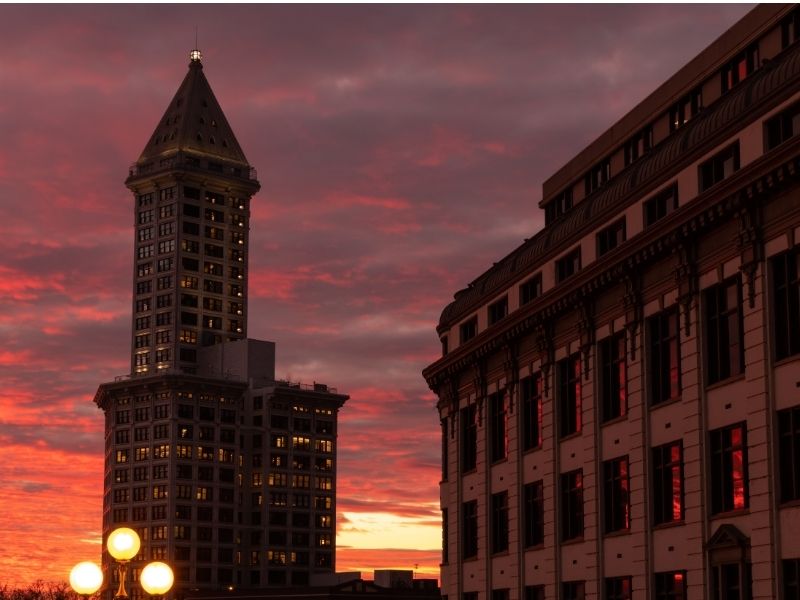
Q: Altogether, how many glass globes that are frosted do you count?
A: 3